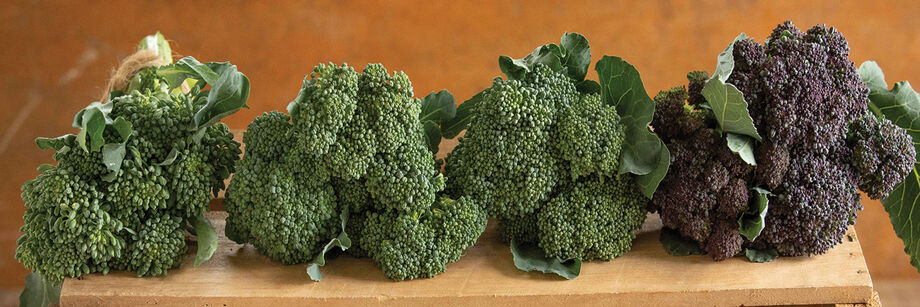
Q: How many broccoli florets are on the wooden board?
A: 4